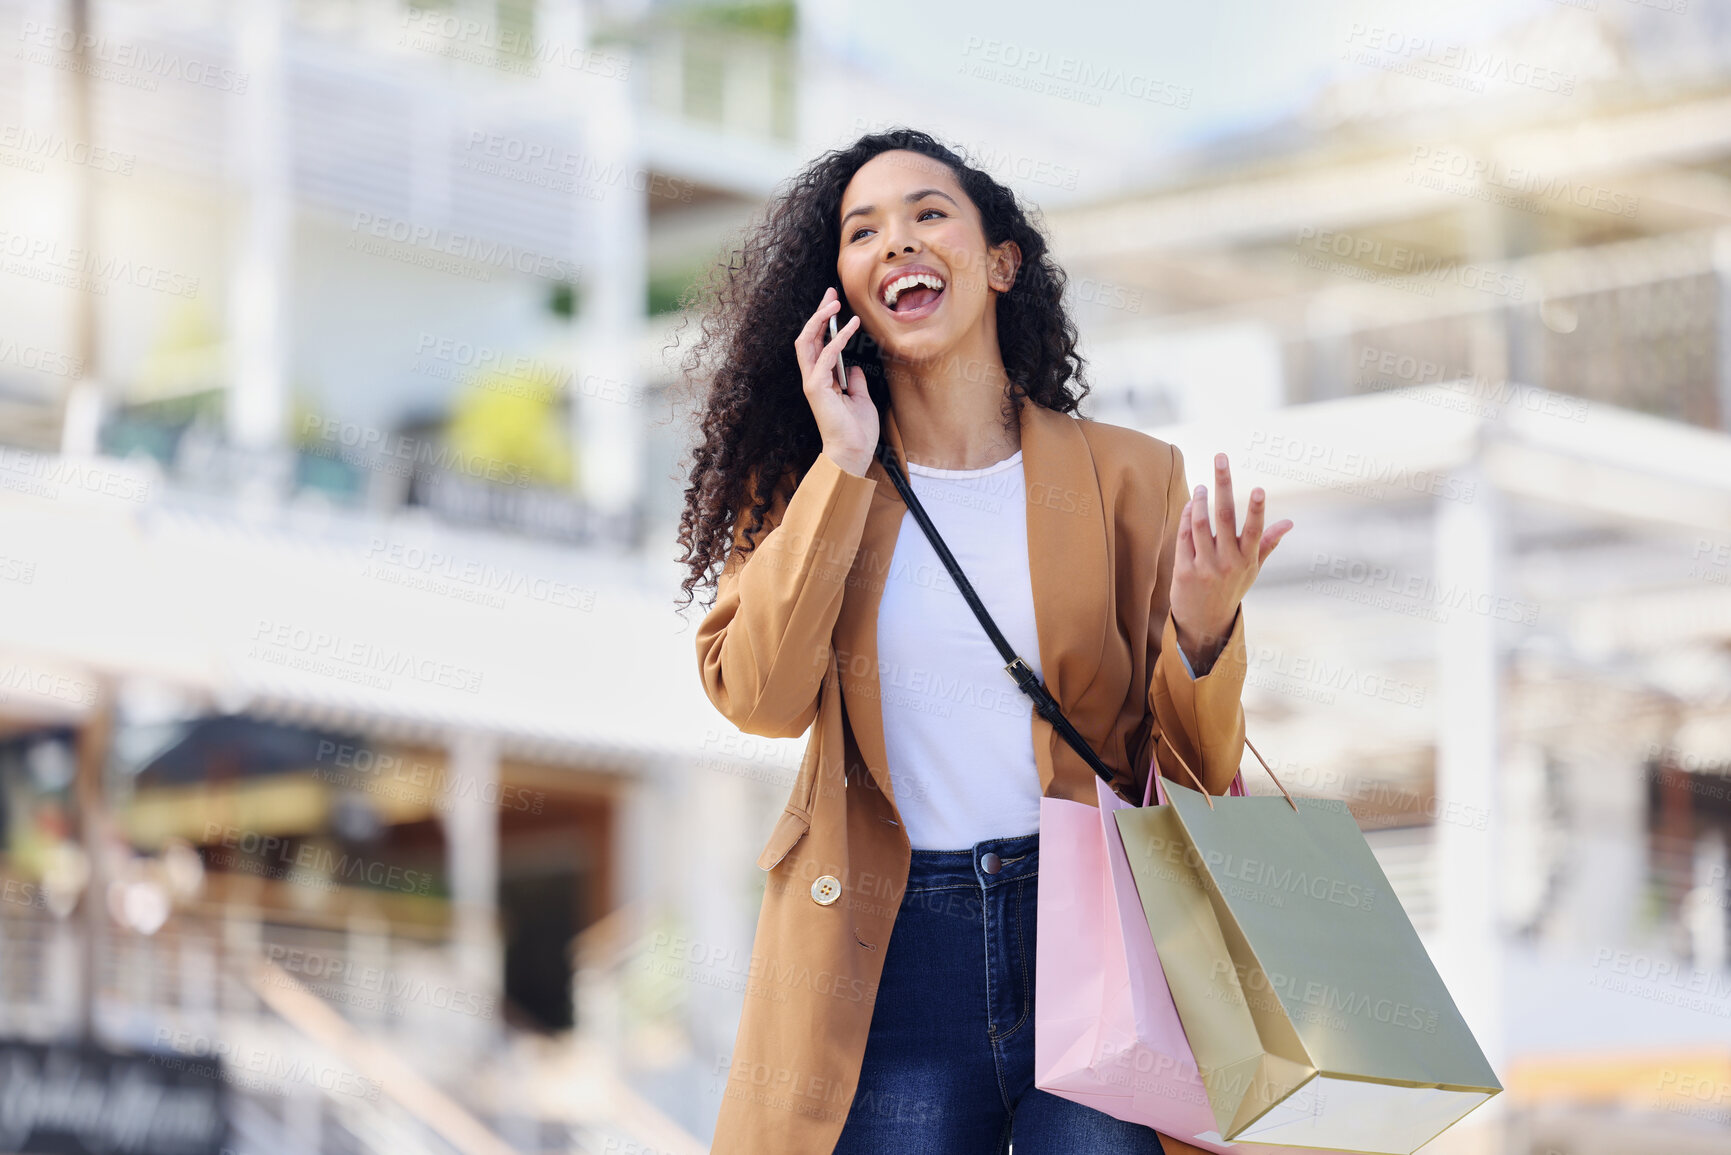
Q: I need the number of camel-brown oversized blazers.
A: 1